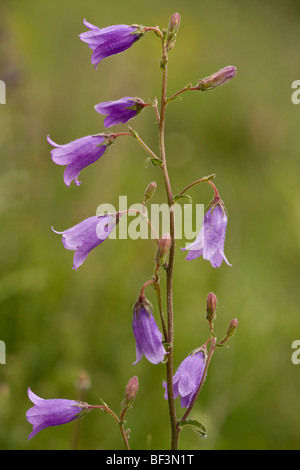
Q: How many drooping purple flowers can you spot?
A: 8